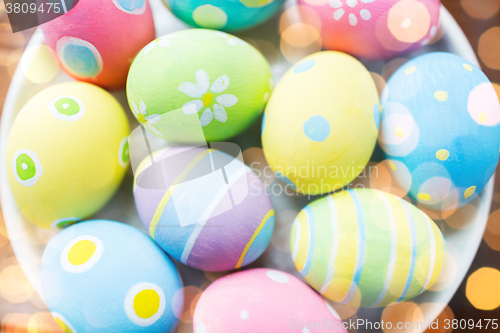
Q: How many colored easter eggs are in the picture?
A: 11